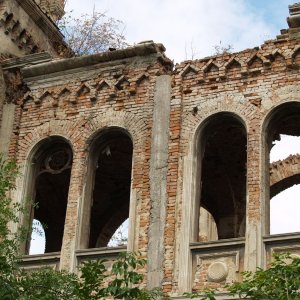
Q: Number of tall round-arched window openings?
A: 4